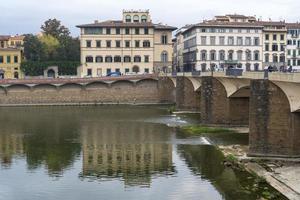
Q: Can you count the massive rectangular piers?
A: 3